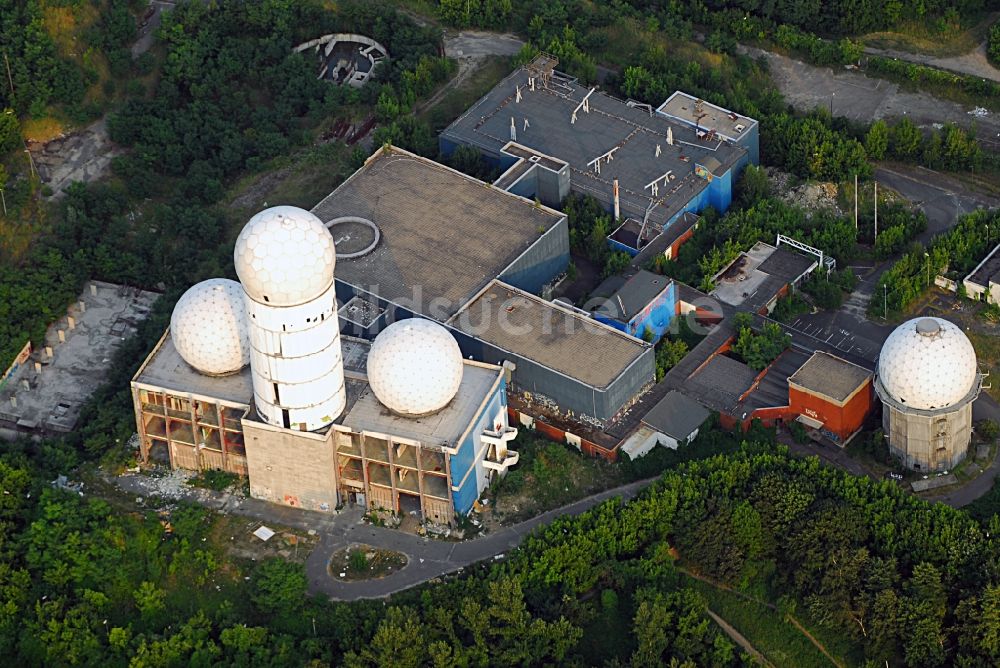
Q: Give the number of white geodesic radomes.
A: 4